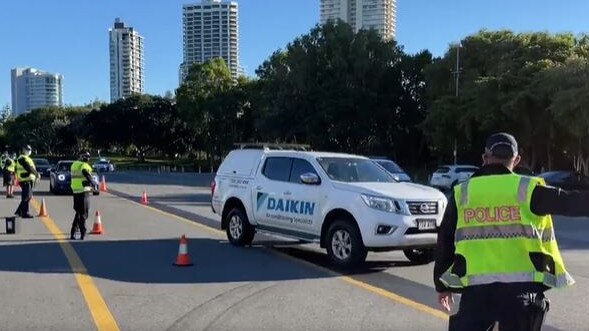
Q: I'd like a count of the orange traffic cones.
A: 5